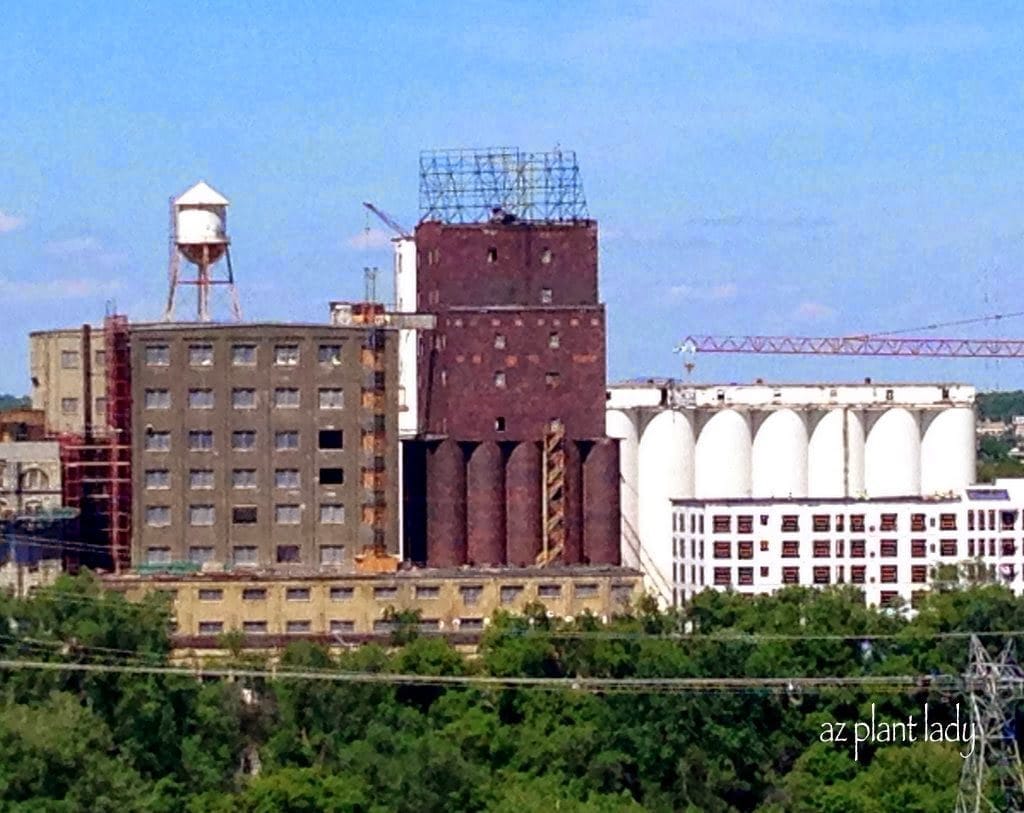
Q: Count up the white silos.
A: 7